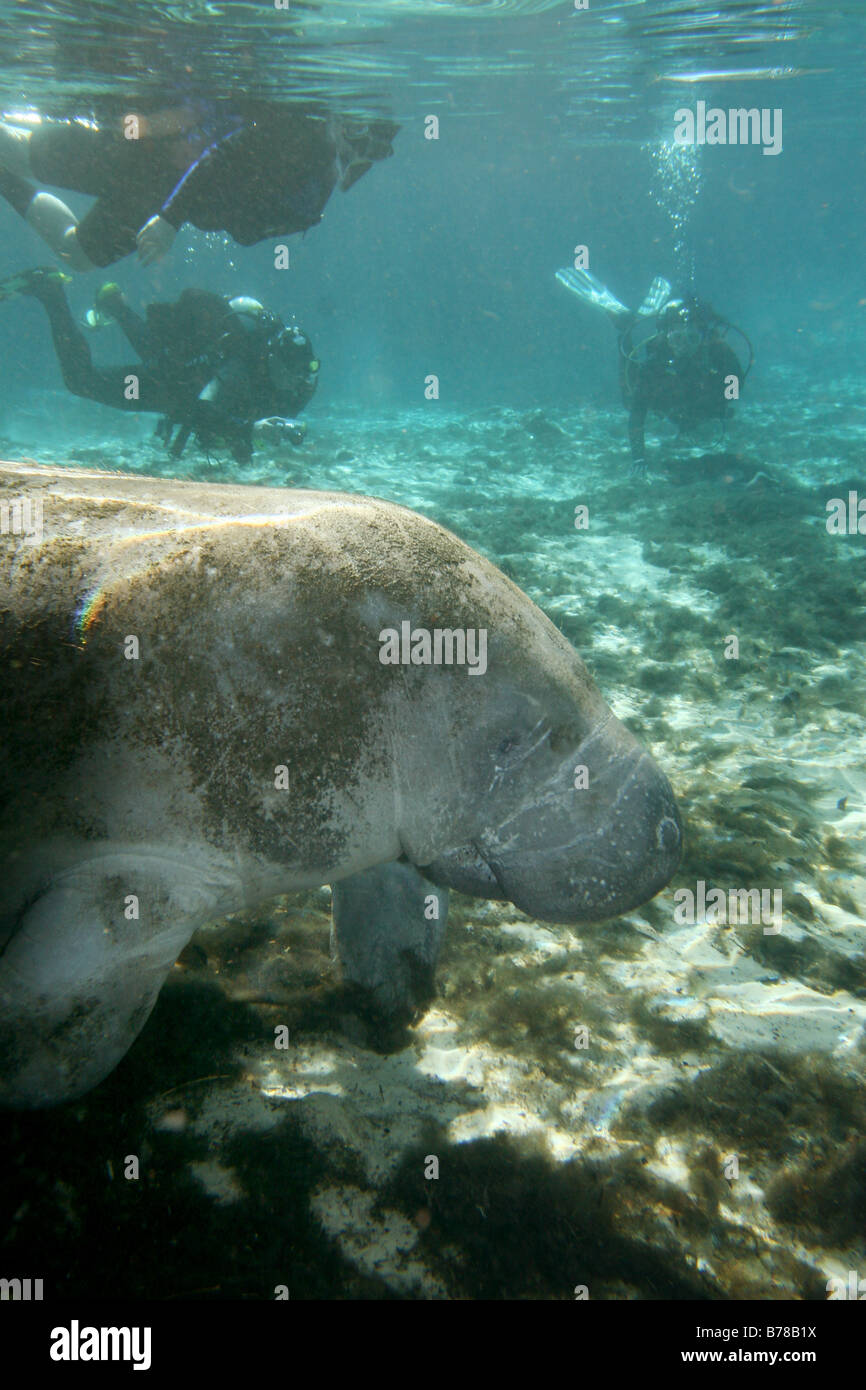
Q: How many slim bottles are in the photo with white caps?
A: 0